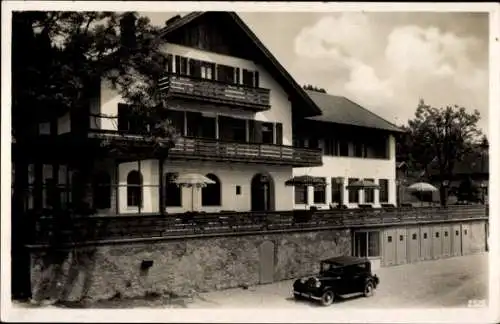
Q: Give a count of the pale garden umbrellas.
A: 2